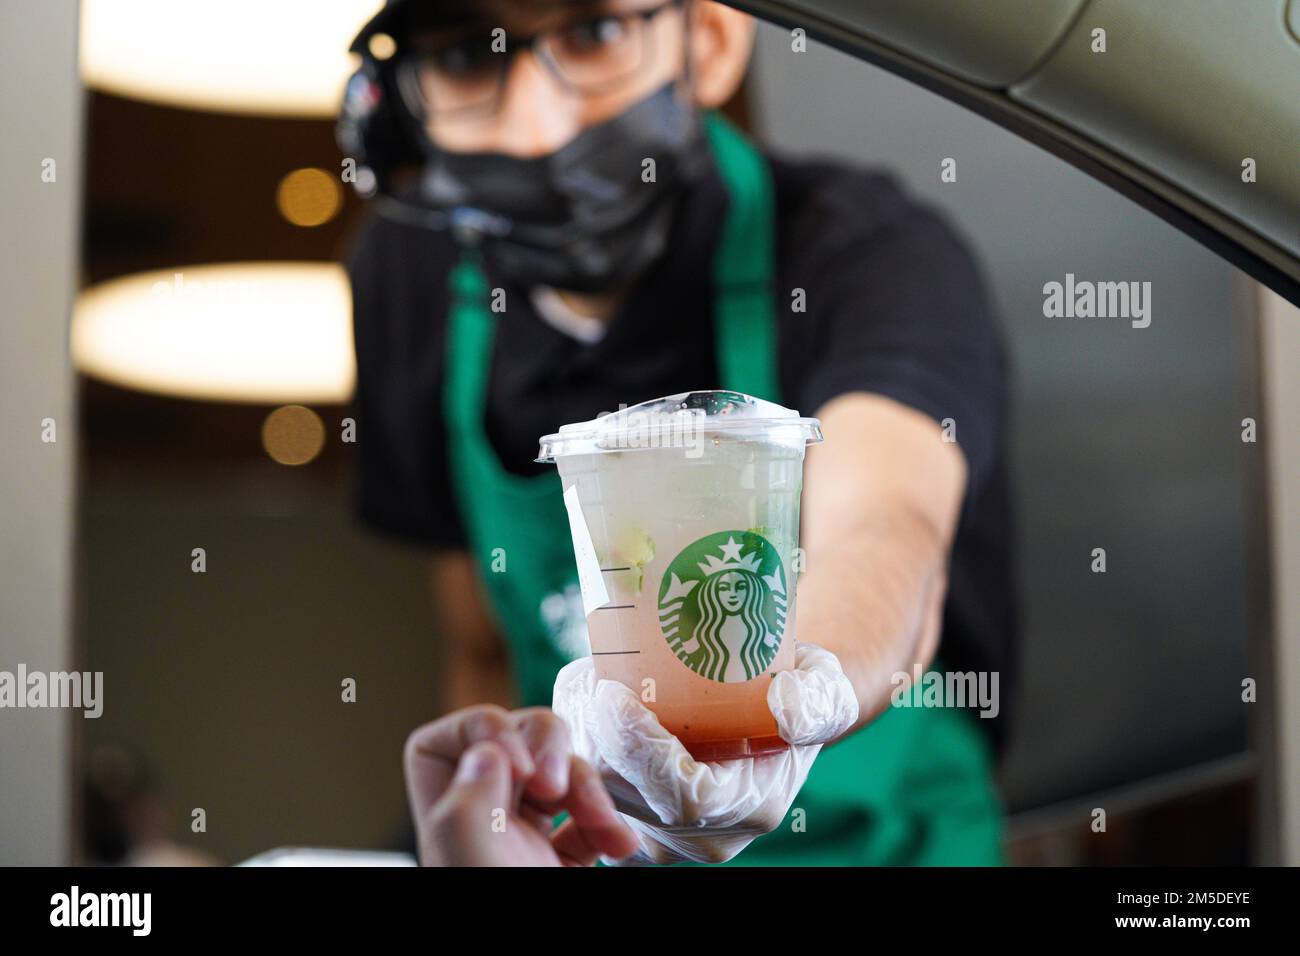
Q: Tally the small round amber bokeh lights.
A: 2